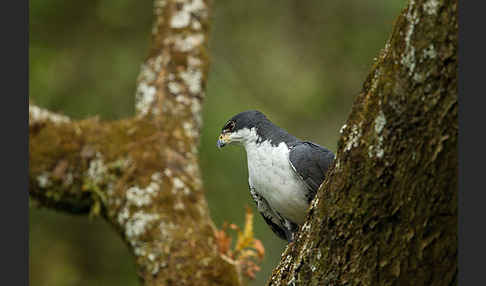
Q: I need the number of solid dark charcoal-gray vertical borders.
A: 2